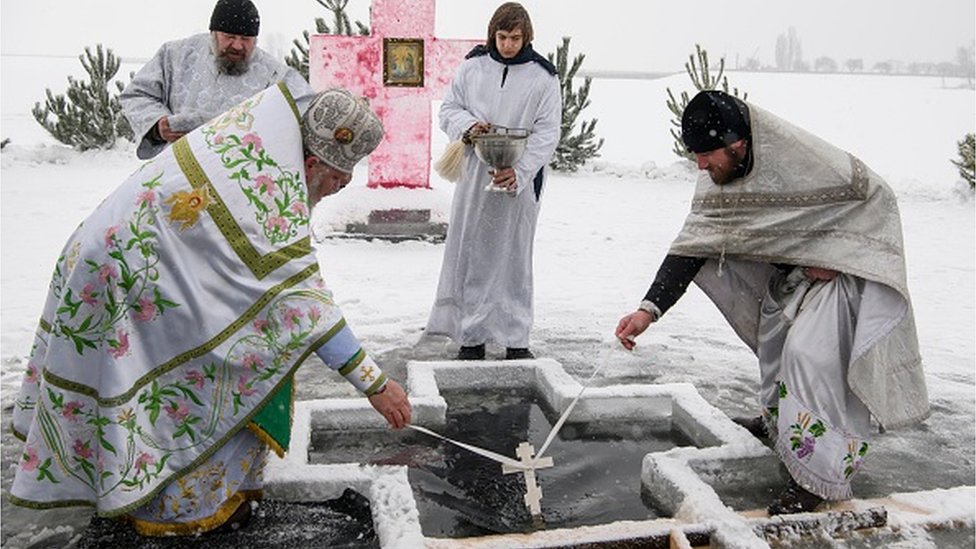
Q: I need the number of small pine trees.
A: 5